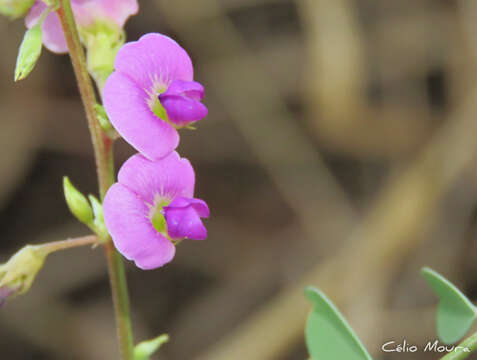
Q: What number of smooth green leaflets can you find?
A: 2